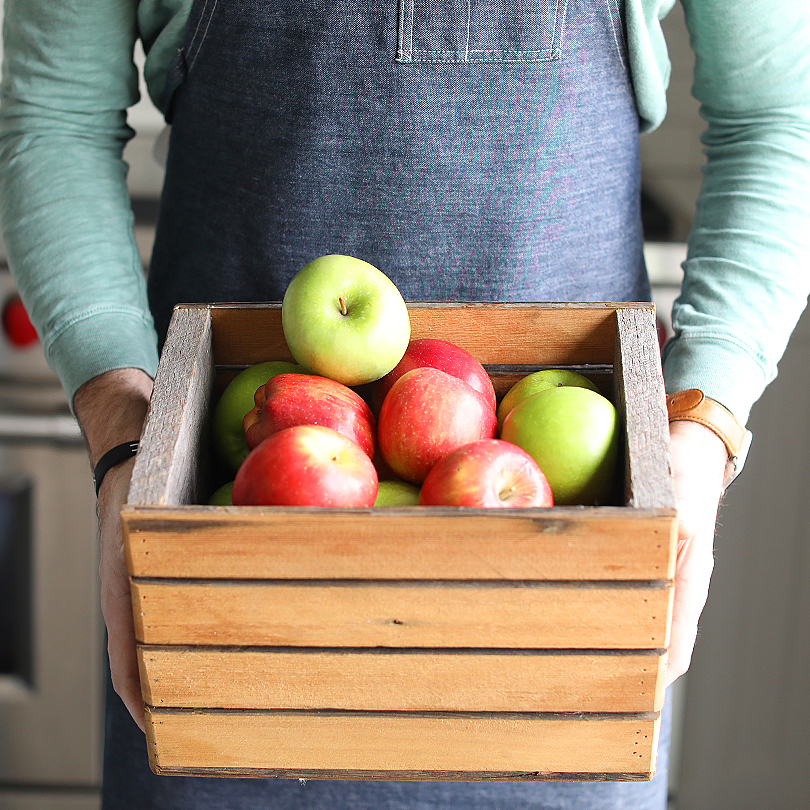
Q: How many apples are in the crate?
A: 11